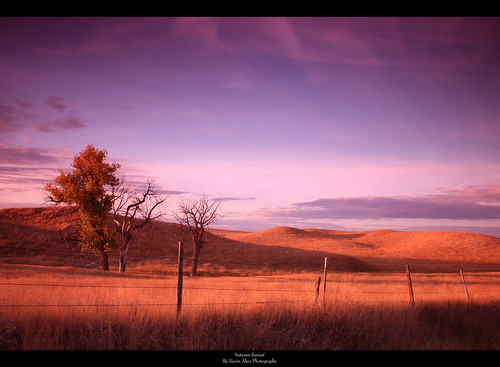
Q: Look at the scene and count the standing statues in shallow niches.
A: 0